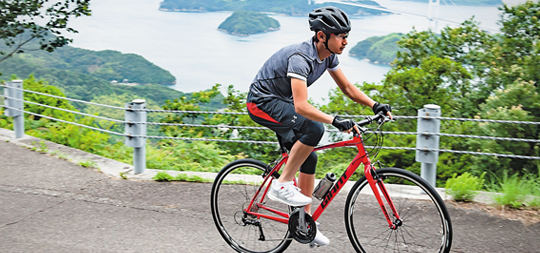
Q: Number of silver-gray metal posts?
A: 3